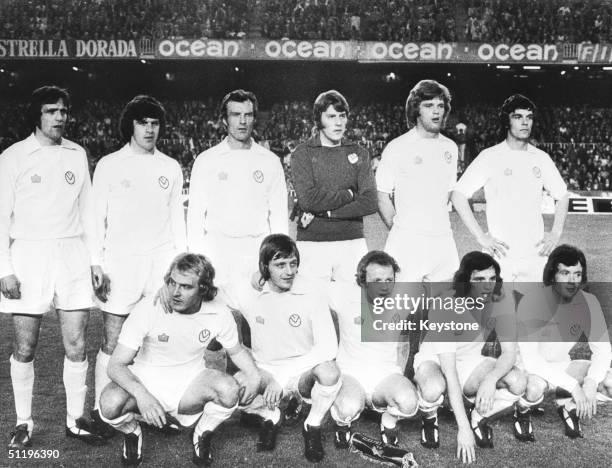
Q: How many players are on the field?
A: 11